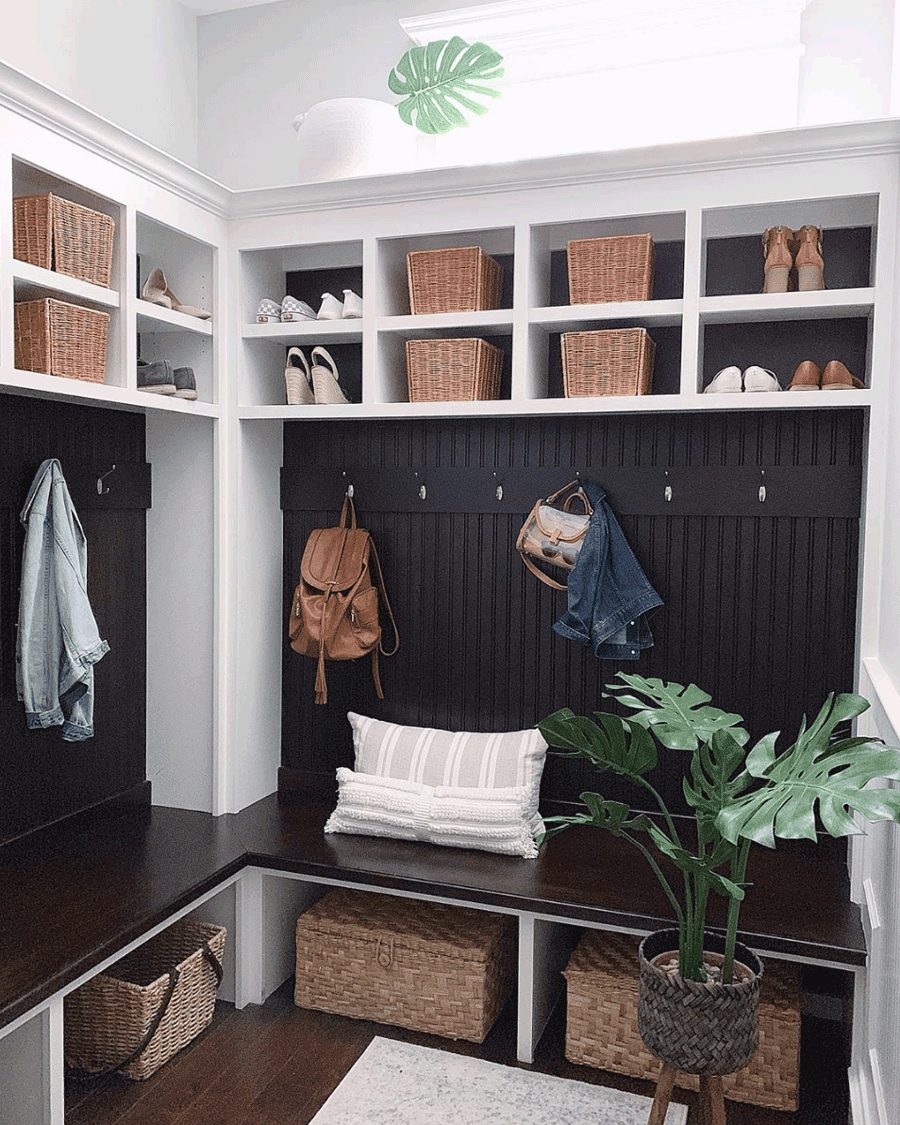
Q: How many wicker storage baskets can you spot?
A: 9